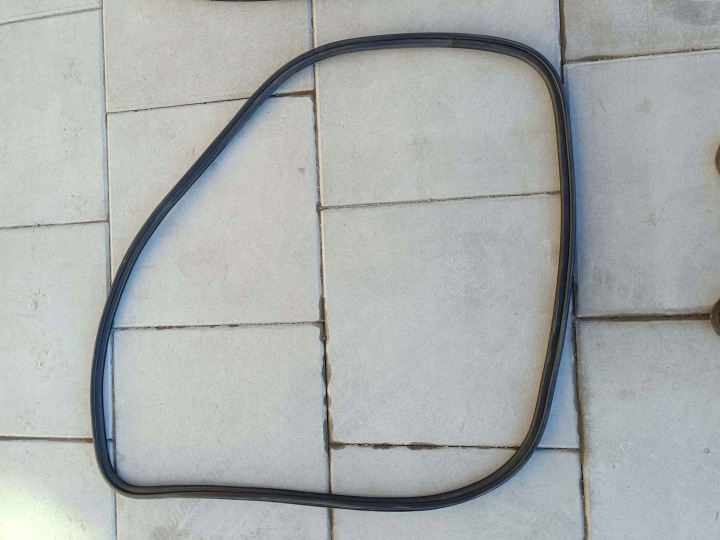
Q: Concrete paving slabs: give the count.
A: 13